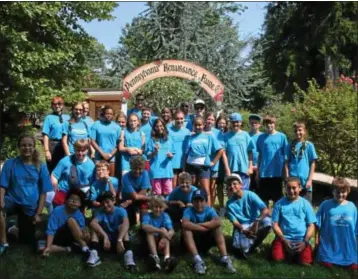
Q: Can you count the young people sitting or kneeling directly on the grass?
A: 12